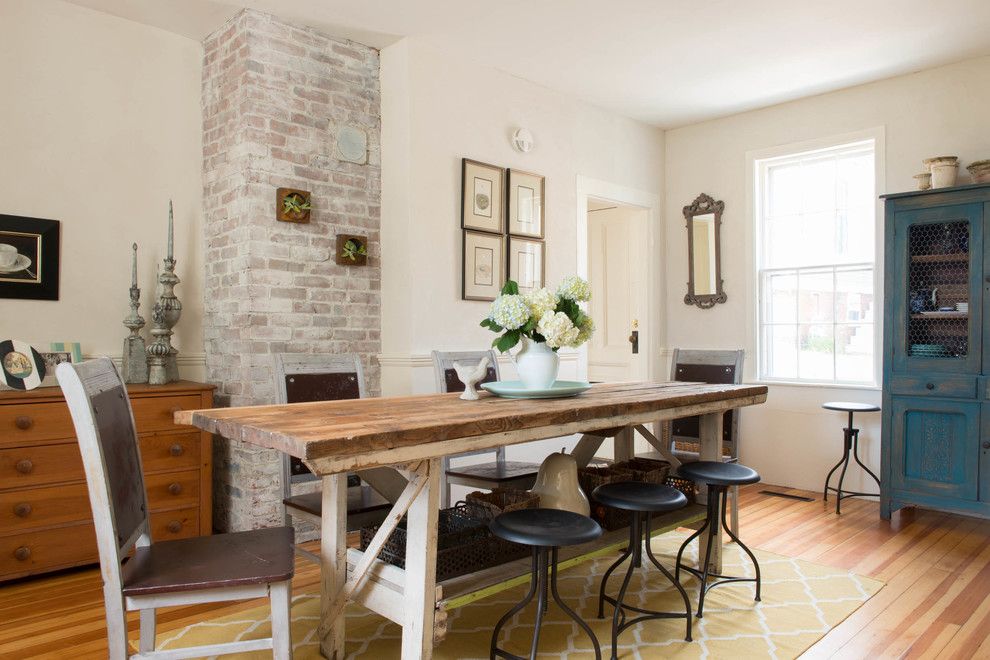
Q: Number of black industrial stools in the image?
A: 4